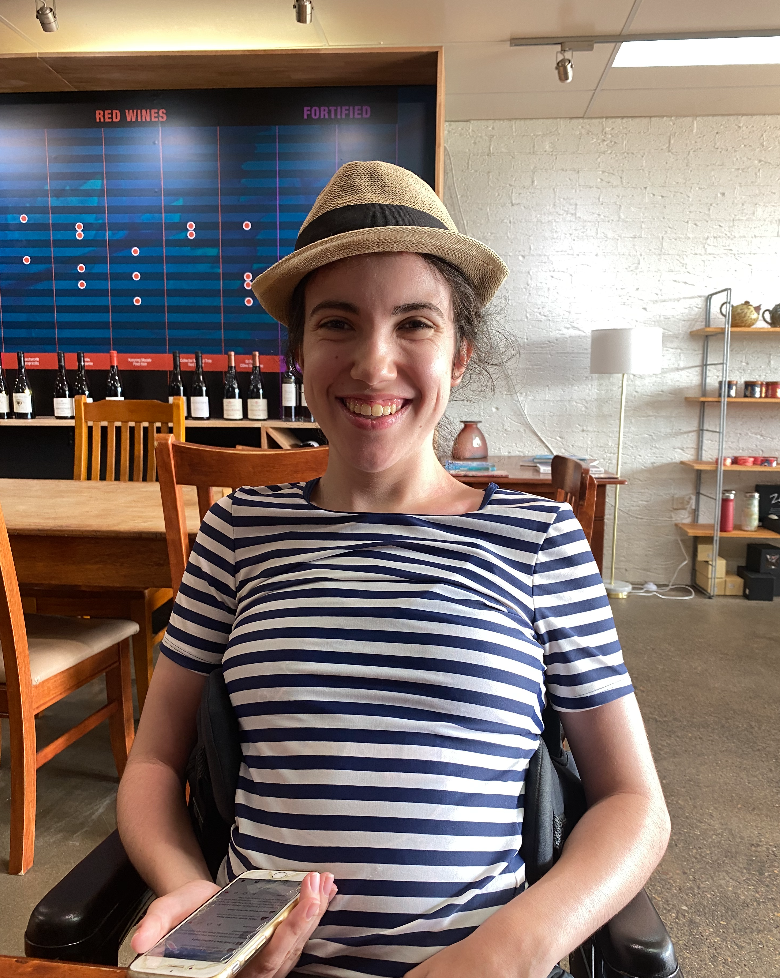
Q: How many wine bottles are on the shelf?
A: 11